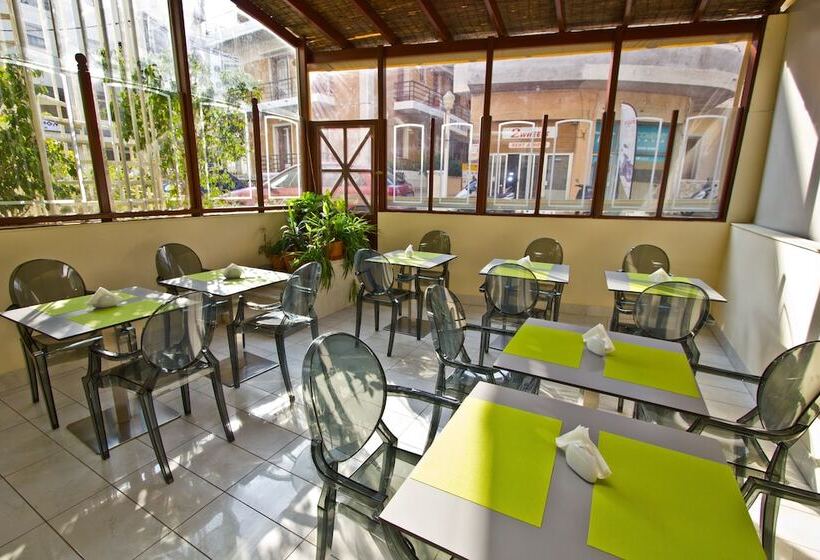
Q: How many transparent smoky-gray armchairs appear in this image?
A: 14